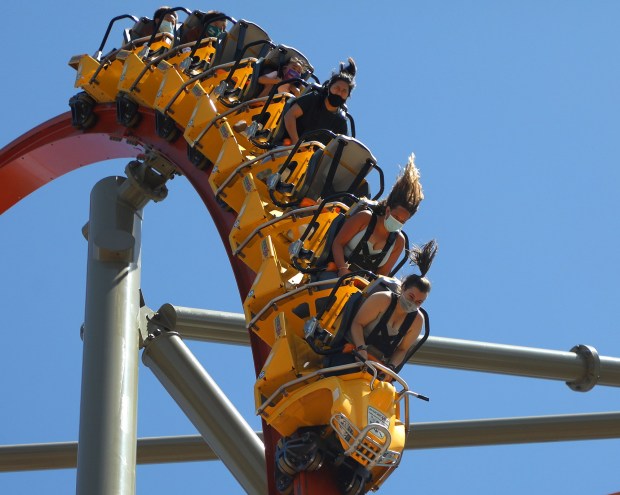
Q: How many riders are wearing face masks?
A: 6